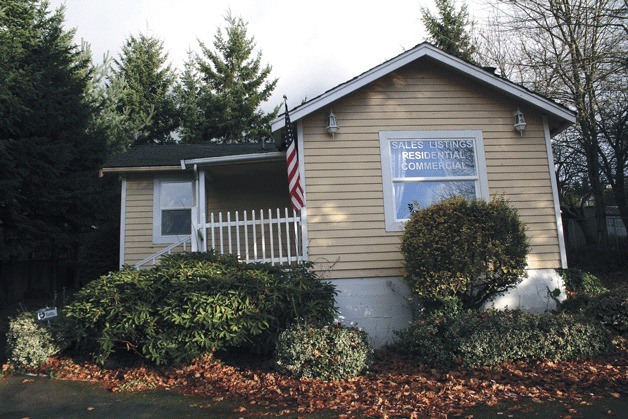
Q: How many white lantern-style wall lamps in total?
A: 2